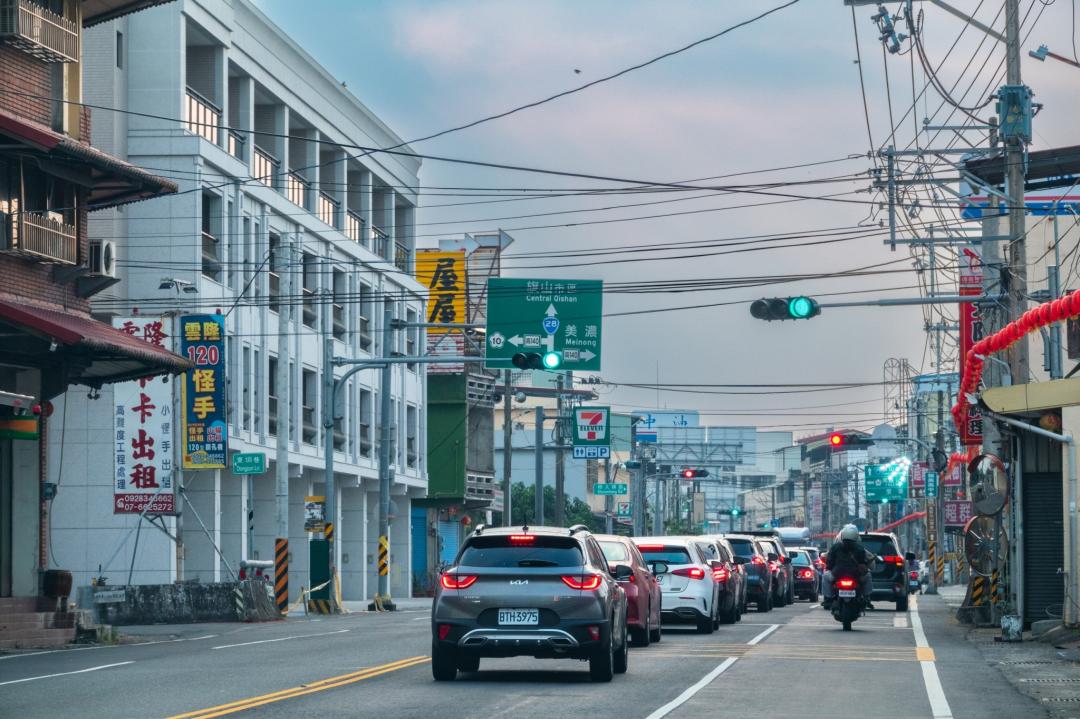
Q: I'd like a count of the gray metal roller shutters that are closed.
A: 1